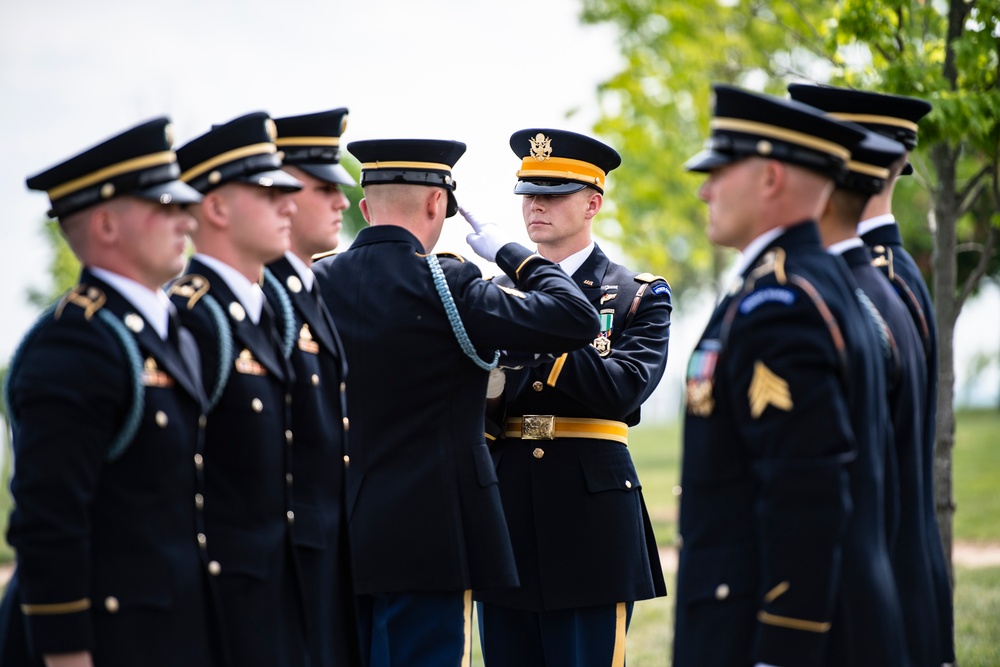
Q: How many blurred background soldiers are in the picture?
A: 6